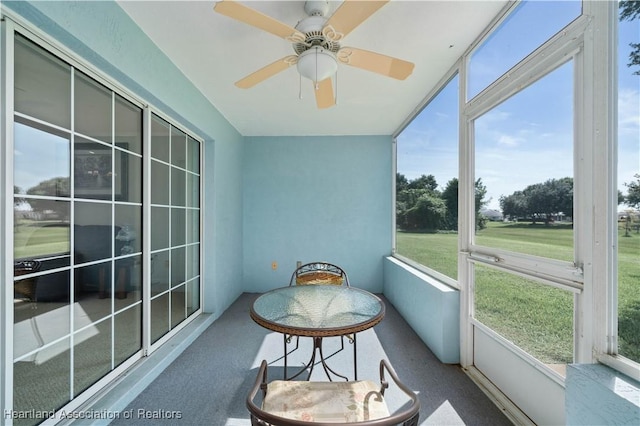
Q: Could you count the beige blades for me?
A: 5